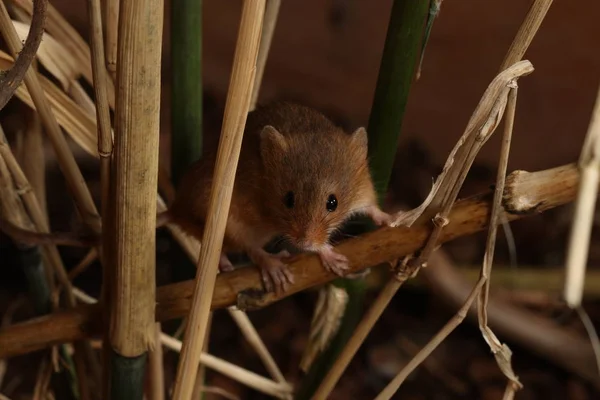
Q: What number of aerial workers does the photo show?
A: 0